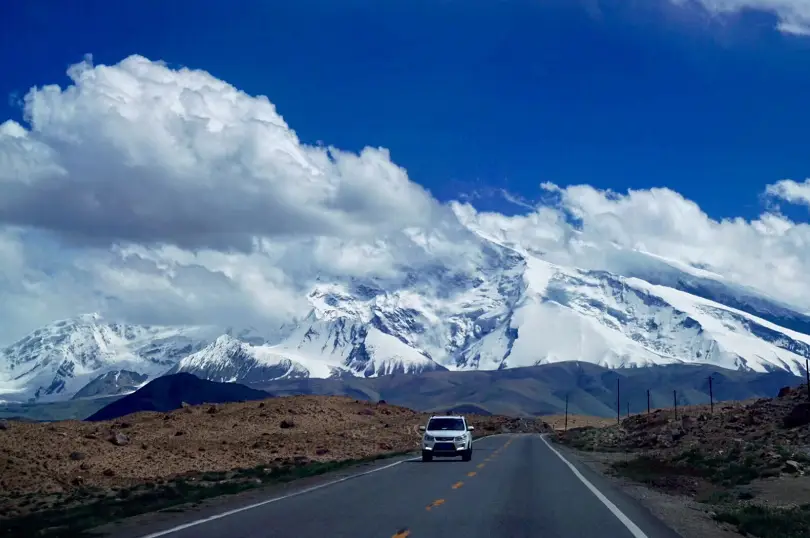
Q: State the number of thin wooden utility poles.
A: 7